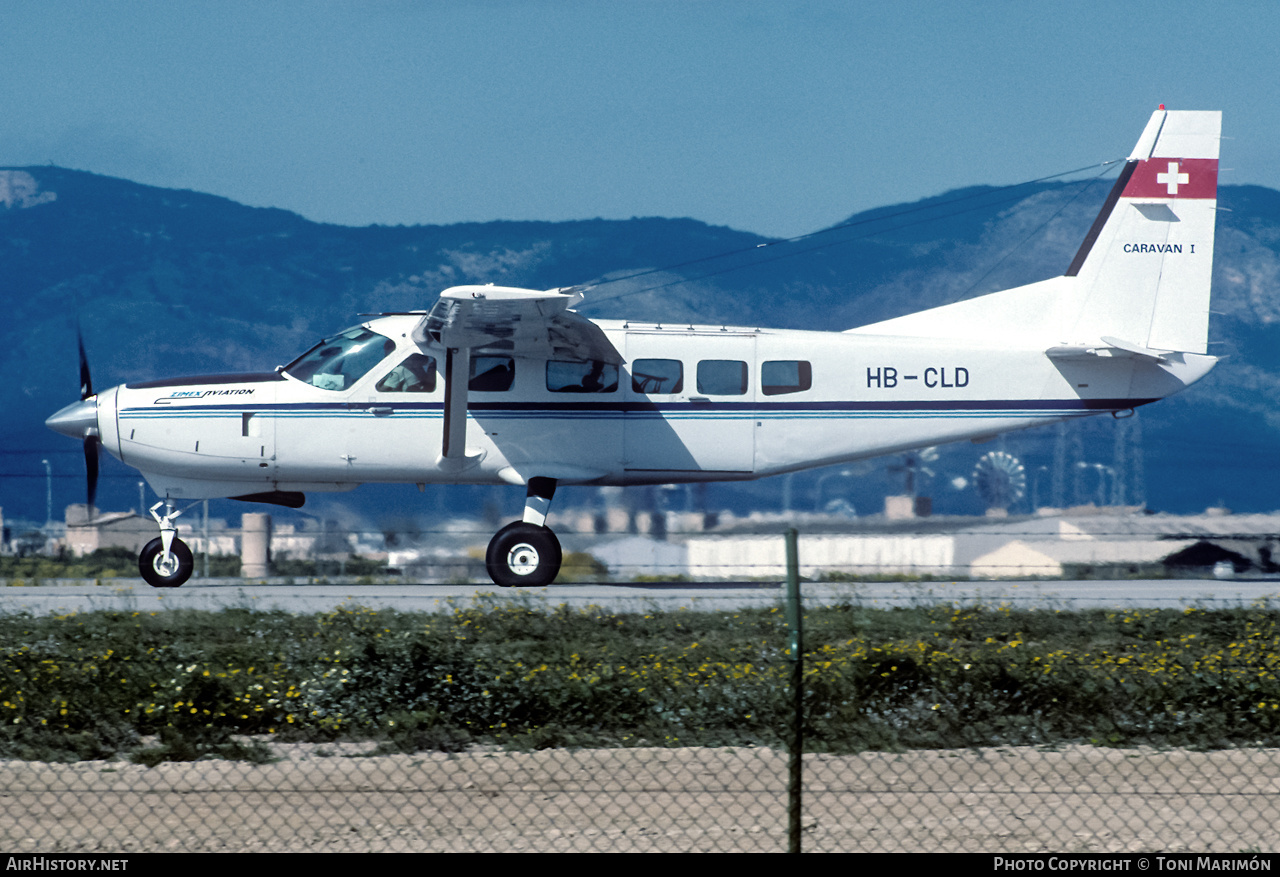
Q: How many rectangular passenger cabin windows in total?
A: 5